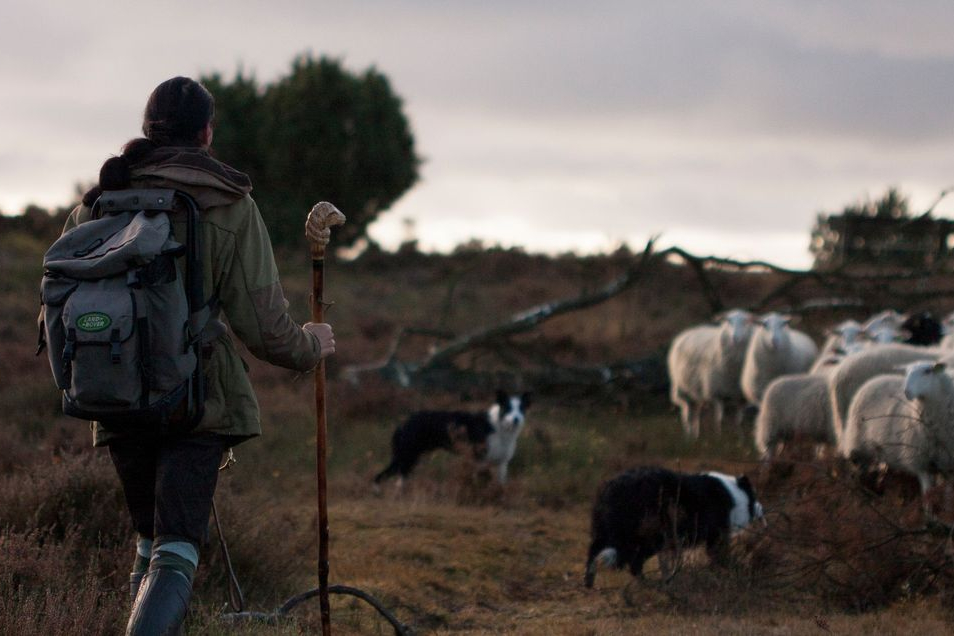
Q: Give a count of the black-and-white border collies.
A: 2